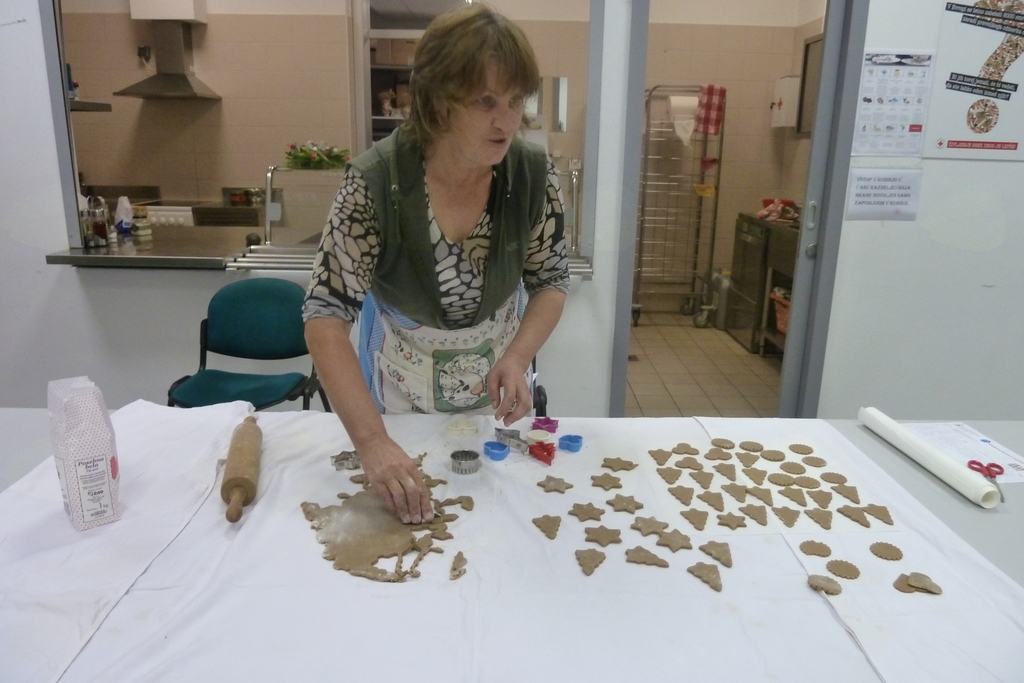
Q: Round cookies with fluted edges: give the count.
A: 13